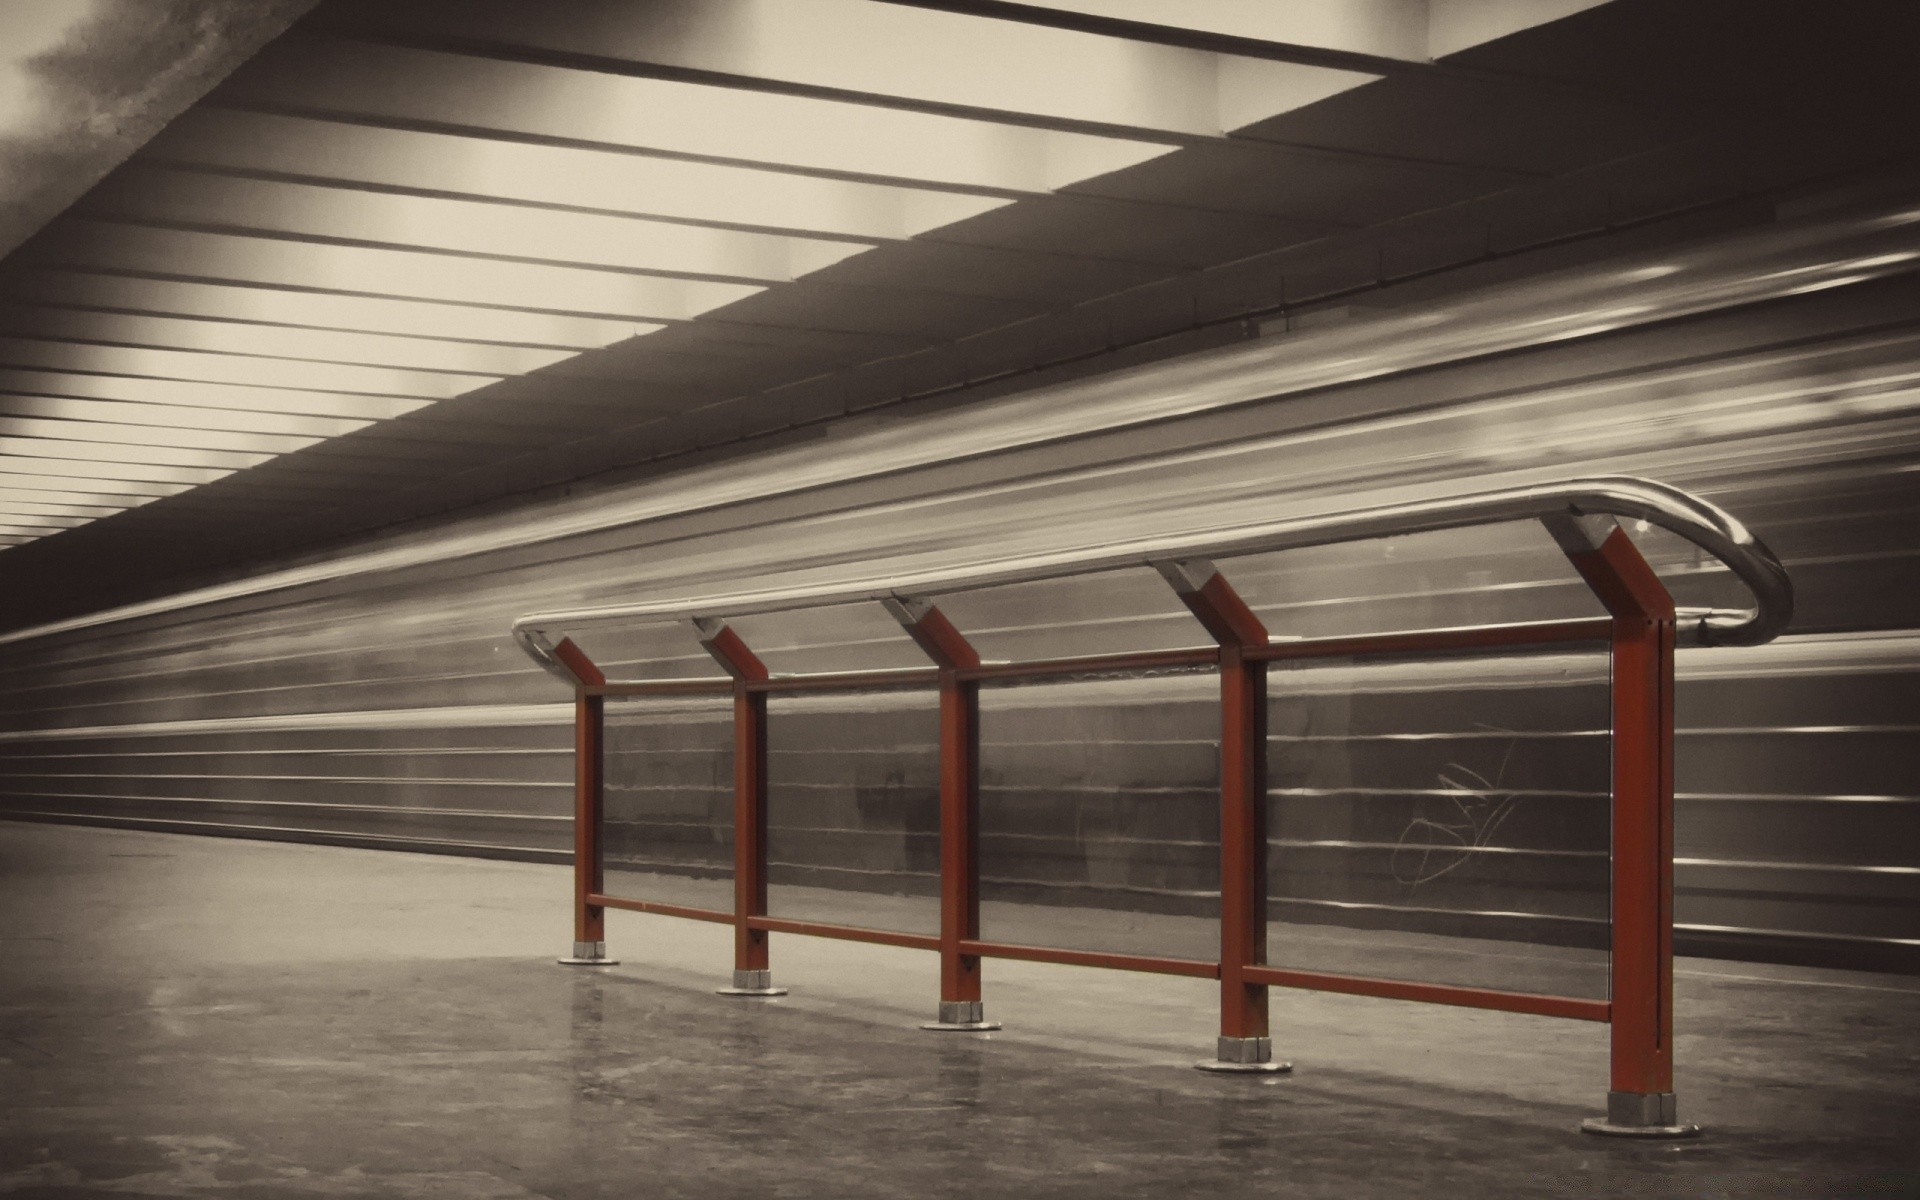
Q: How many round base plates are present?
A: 5